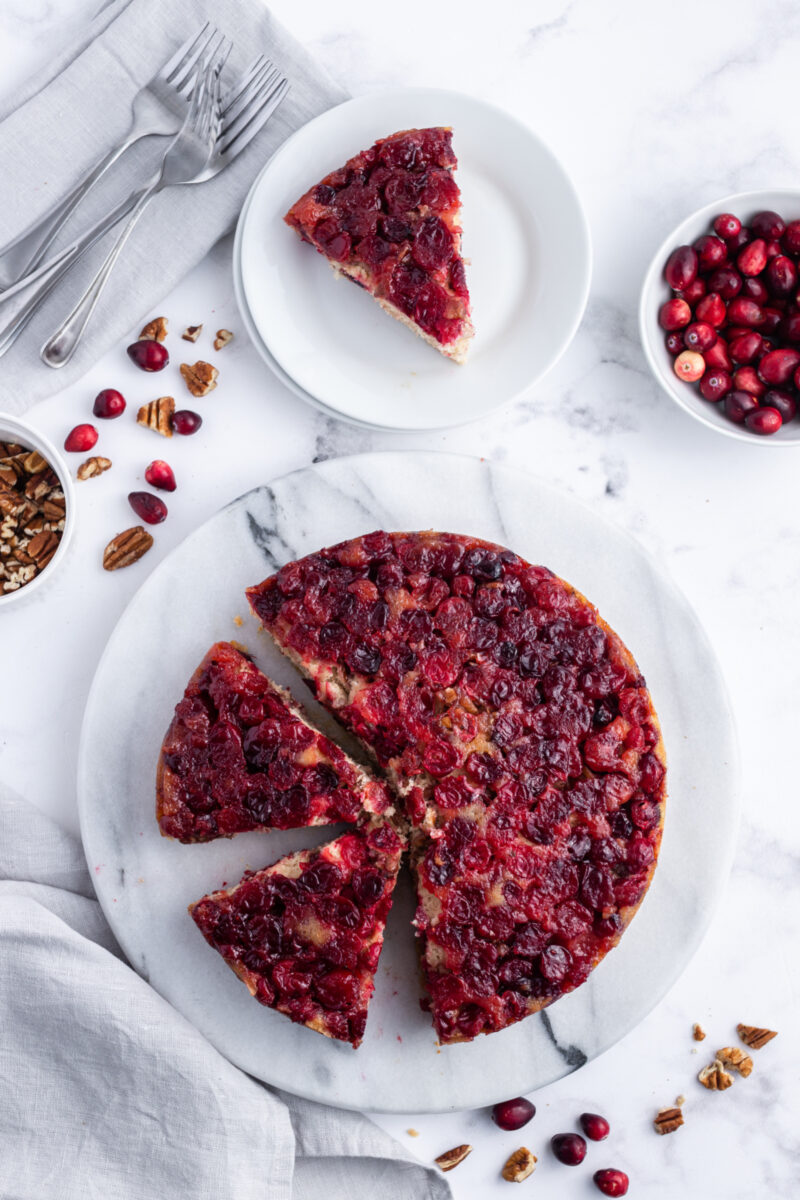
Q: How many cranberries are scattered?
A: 10